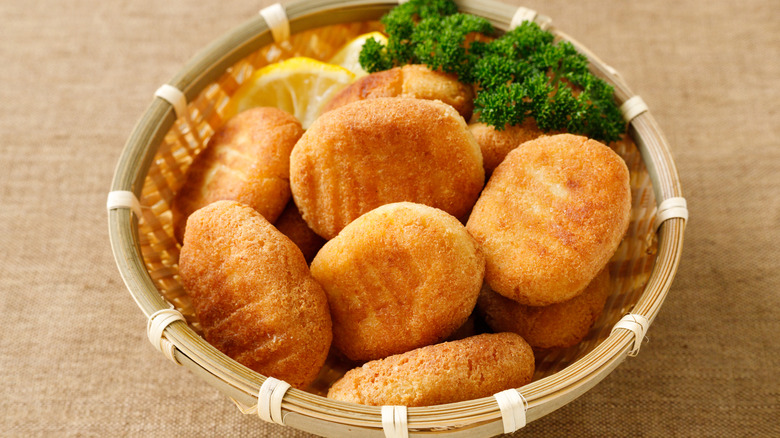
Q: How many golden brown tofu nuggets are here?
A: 10